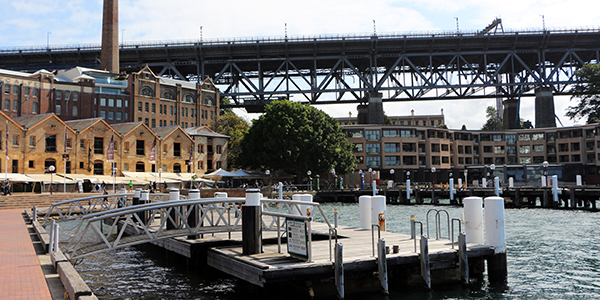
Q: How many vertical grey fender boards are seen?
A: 4